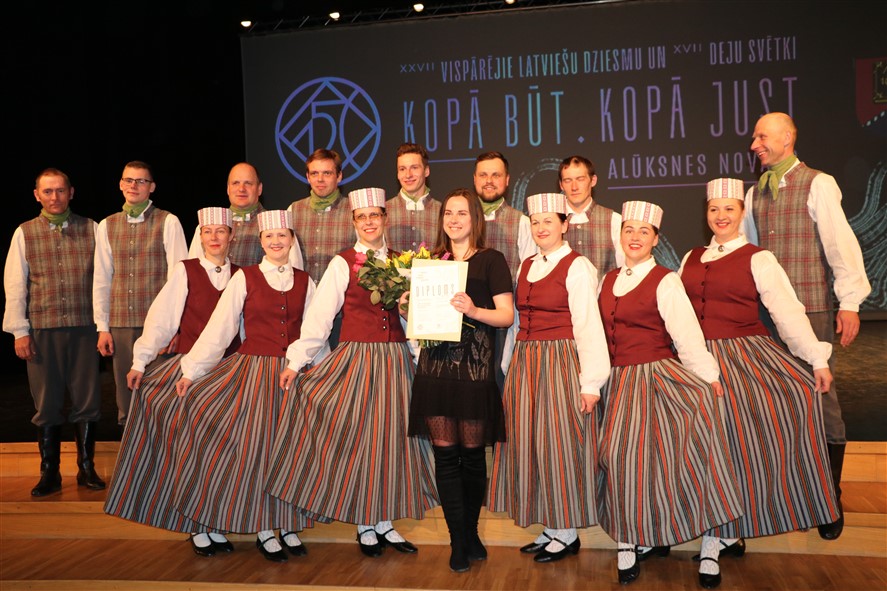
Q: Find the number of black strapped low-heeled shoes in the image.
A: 12